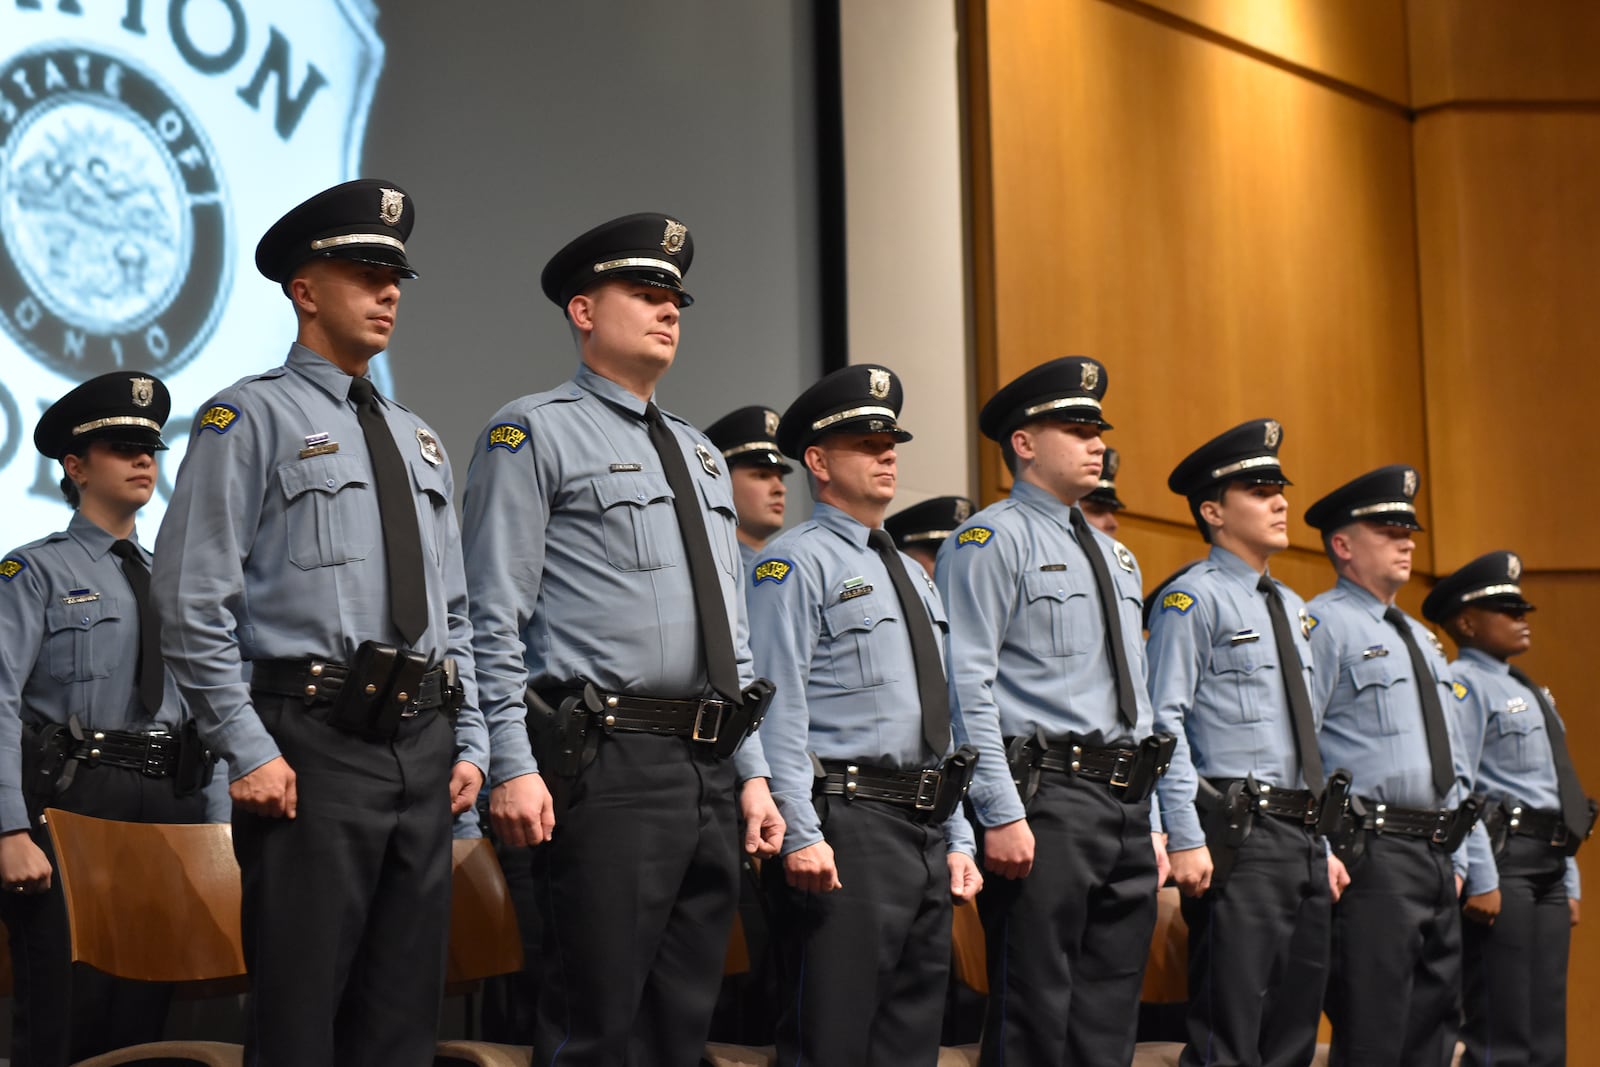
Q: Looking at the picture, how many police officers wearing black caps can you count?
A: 11